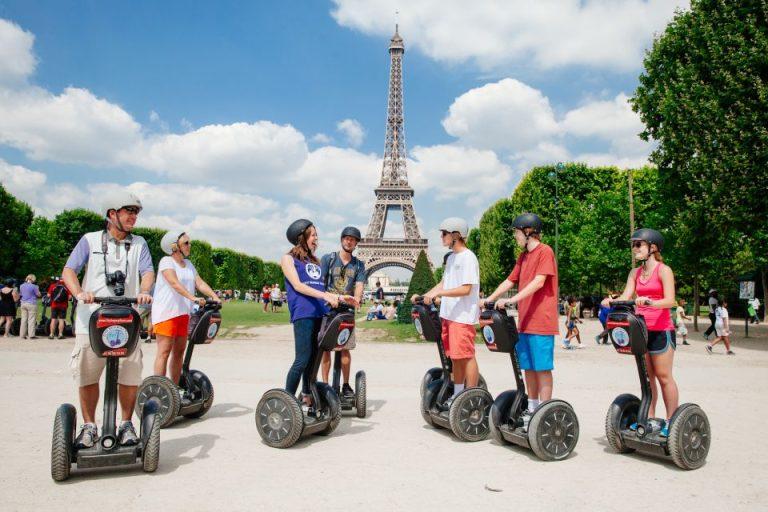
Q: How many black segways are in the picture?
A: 7